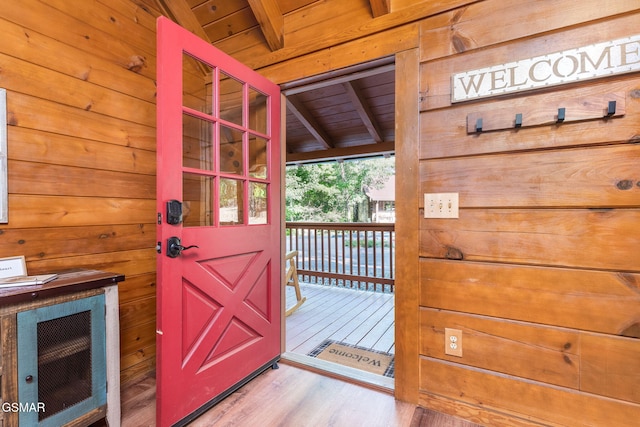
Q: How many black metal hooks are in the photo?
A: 4